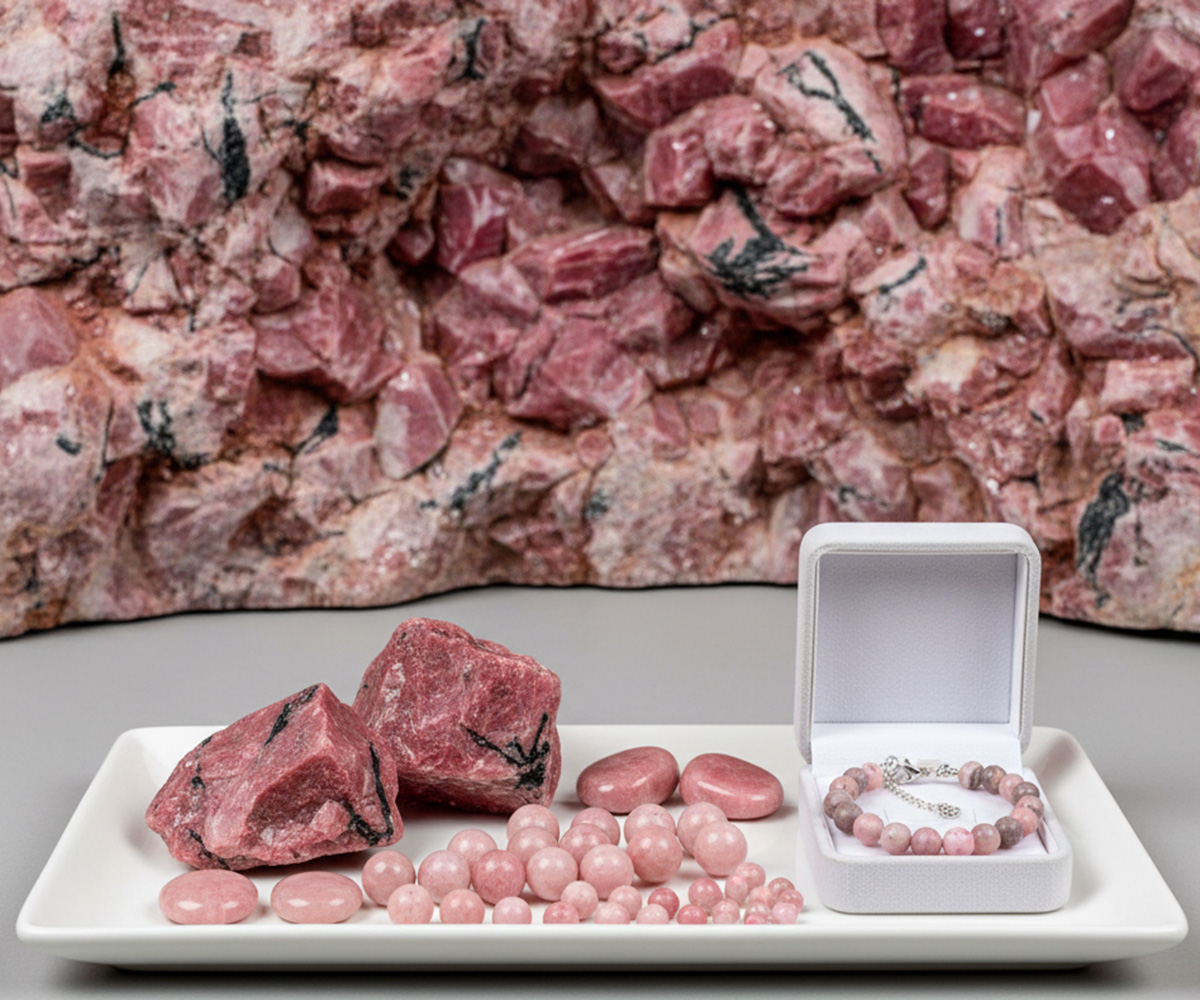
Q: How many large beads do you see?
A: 14